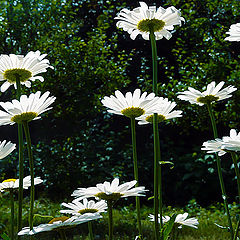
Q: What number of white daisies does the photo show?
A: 14